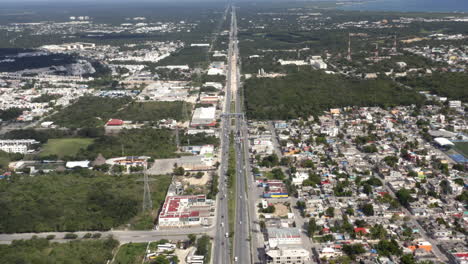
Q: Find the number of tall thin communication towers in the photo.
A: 3